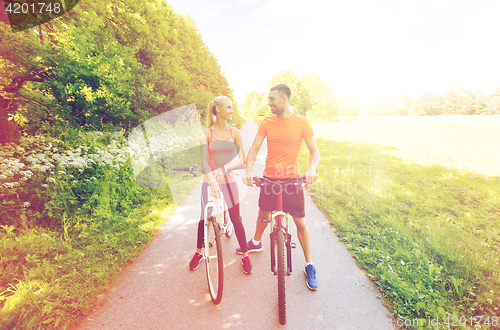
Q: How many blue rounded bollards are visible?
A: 0